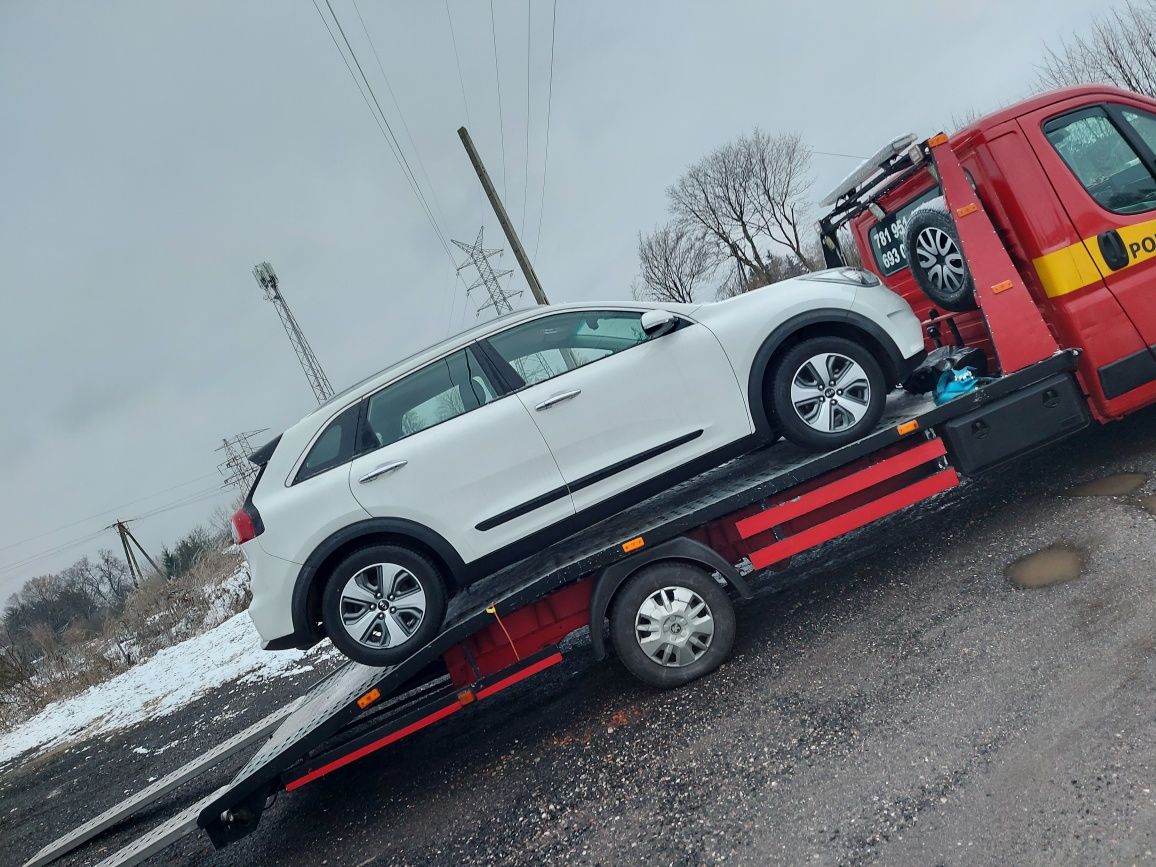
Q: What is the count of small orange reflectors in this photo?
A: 7